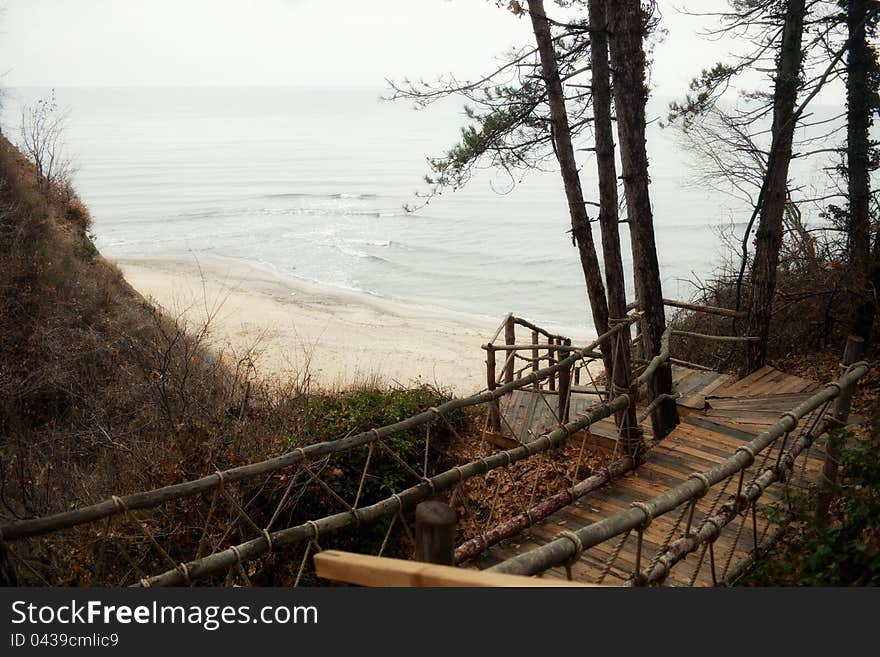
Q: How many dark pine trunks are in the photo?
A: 5